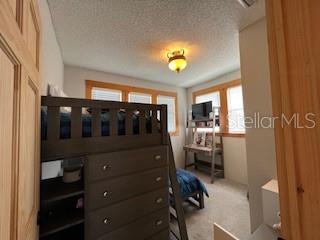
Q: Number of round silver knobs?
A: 7